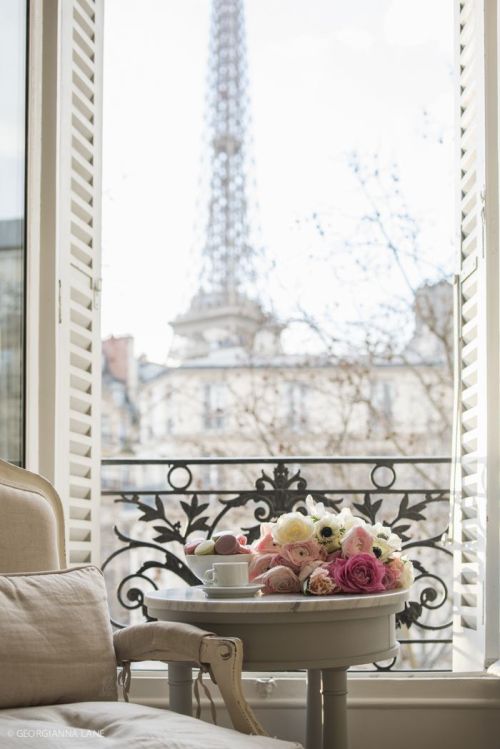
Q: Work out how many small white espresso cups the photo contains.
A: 1